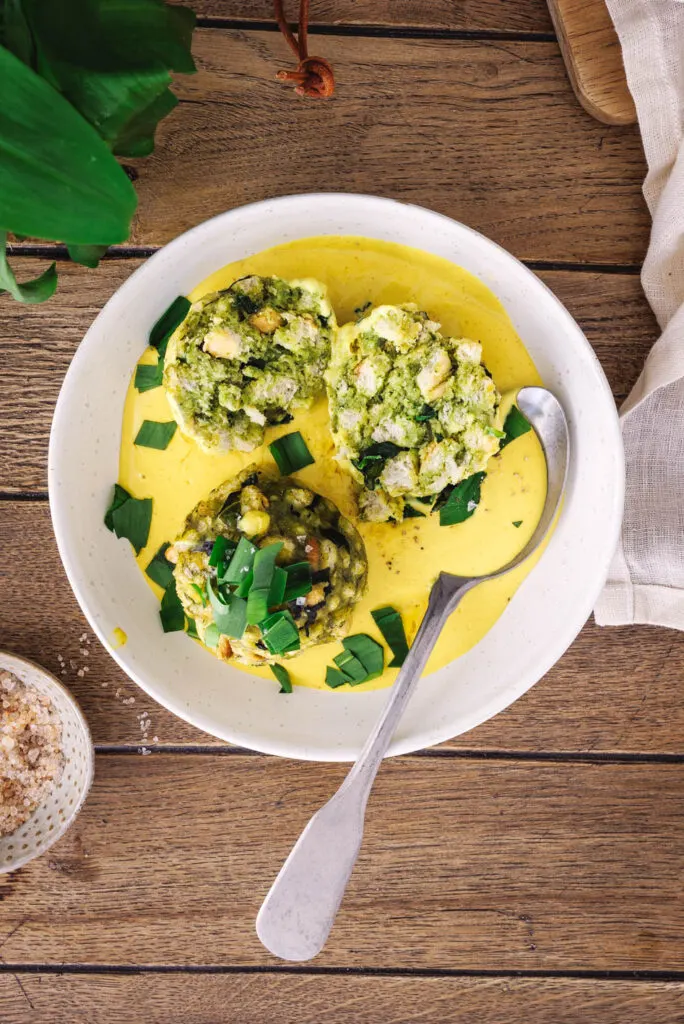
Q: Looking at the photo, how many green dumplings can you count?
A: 3